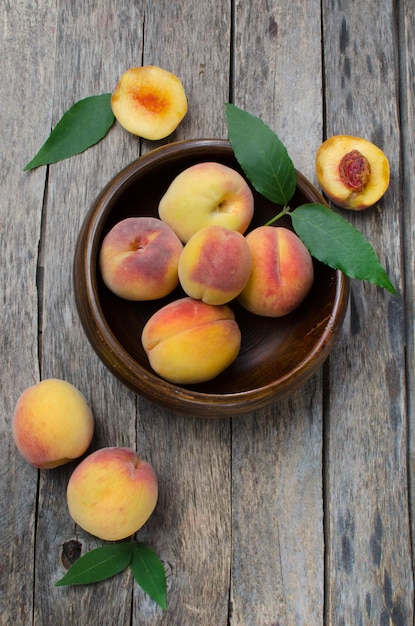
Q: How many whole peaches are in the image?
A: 7